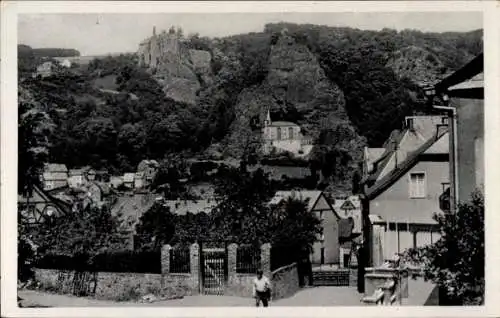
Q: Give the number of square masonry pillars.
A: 4